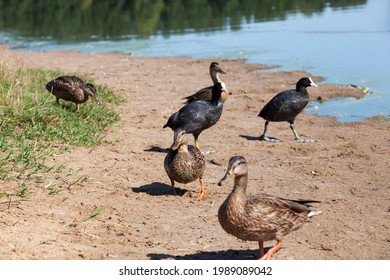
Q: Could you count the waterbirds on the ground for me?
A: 6